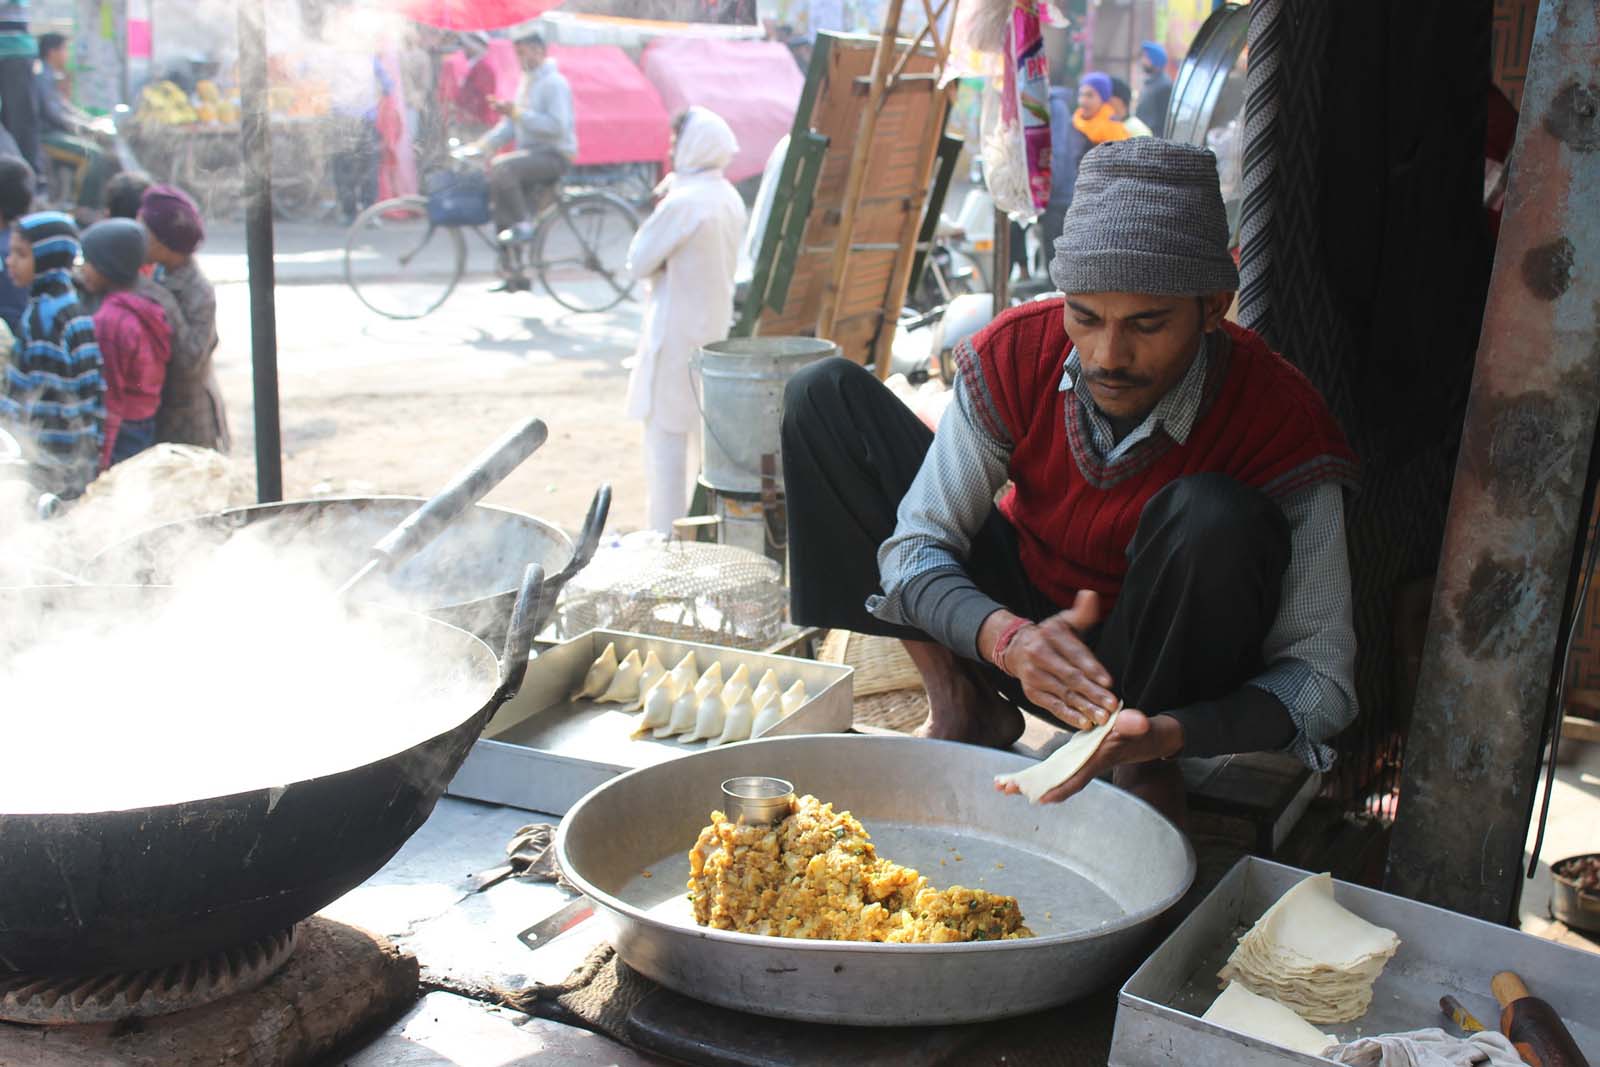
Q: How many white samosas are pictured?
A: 13